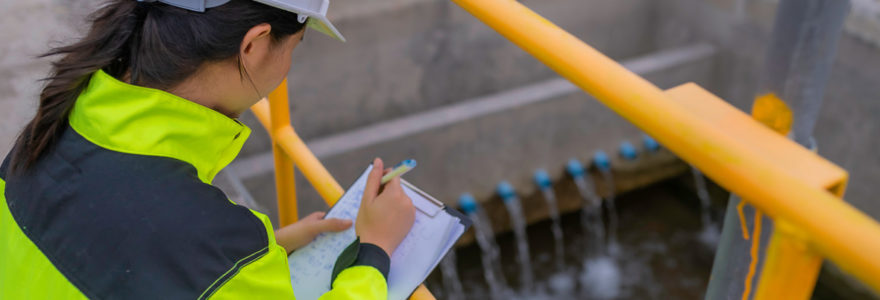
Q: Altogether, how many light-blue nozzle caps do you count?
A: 7